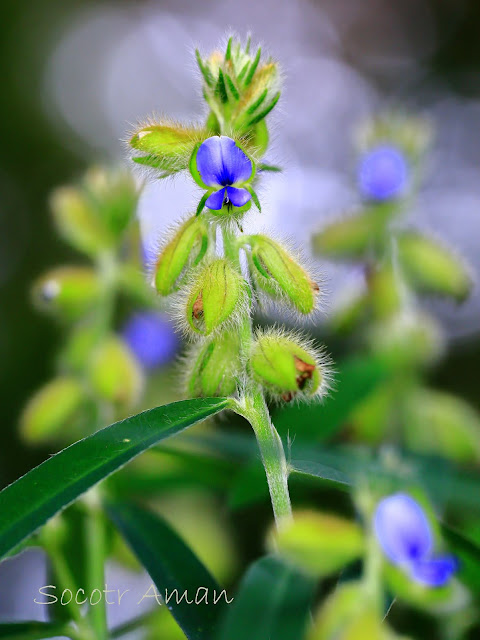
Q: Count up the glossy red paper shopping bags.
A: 0